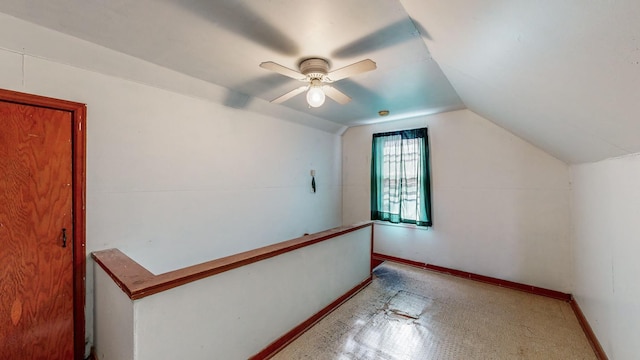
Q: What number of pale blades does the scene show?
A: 4